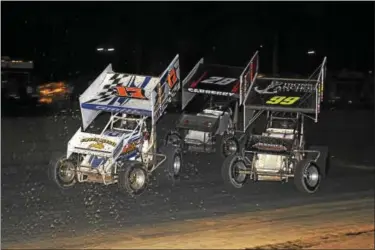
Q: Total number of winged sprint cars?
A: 3